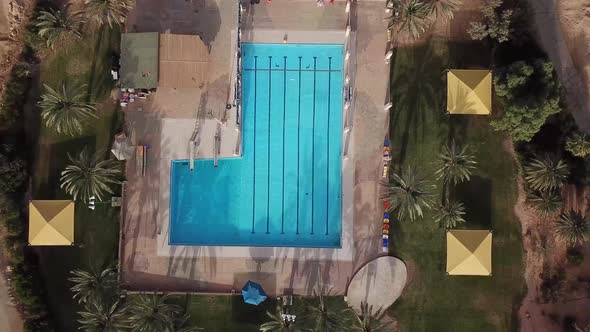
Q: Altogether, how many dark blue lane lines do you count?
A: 6